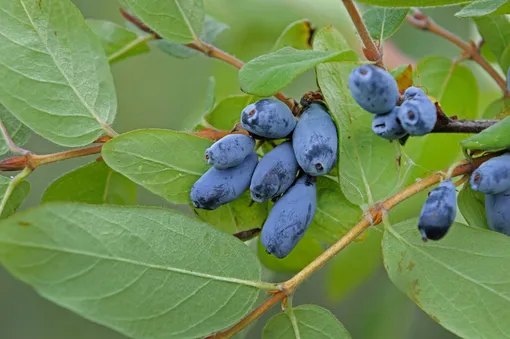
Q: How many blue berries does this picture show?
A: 13